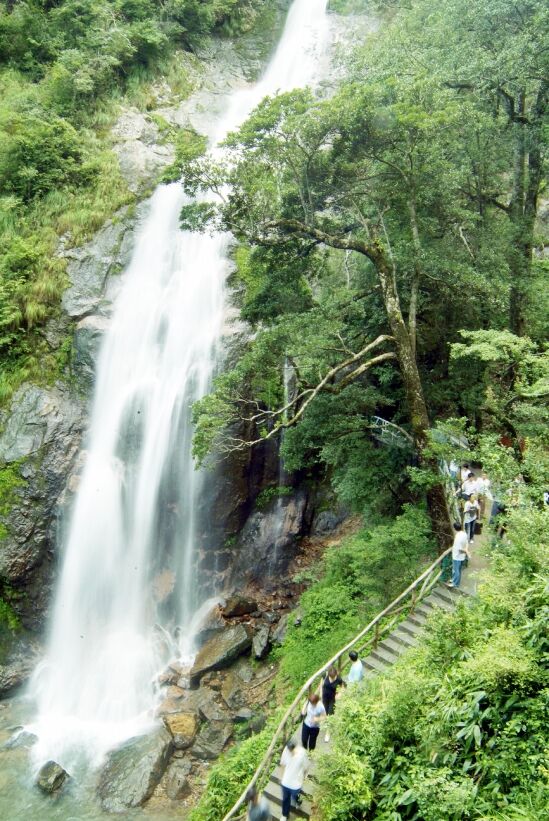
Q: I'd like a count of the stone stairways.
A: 1